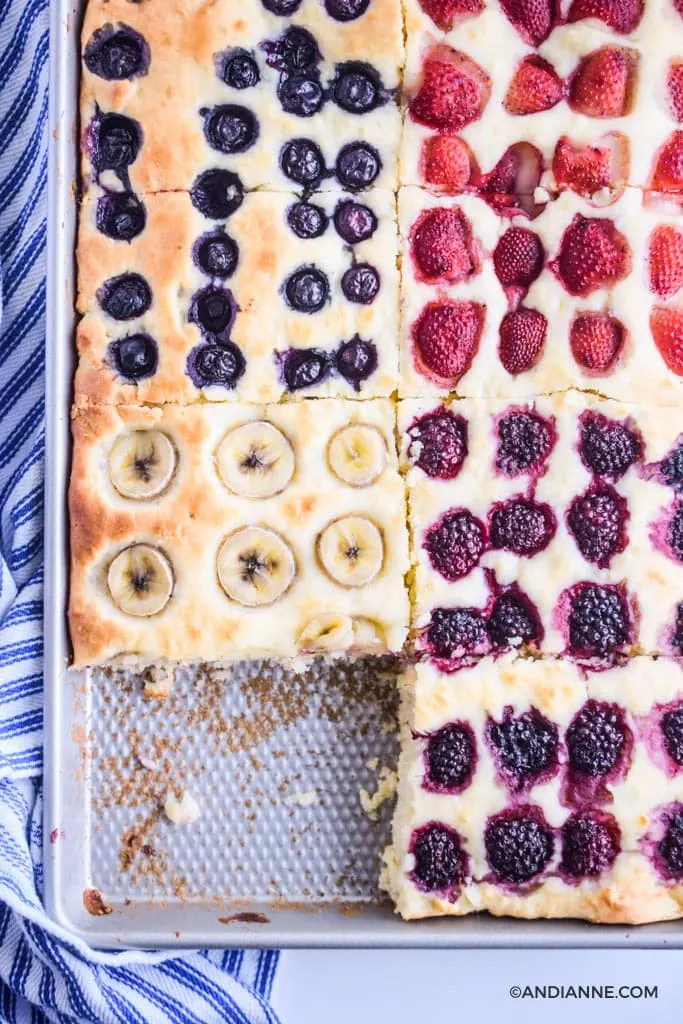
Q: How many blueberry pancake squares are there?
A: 2